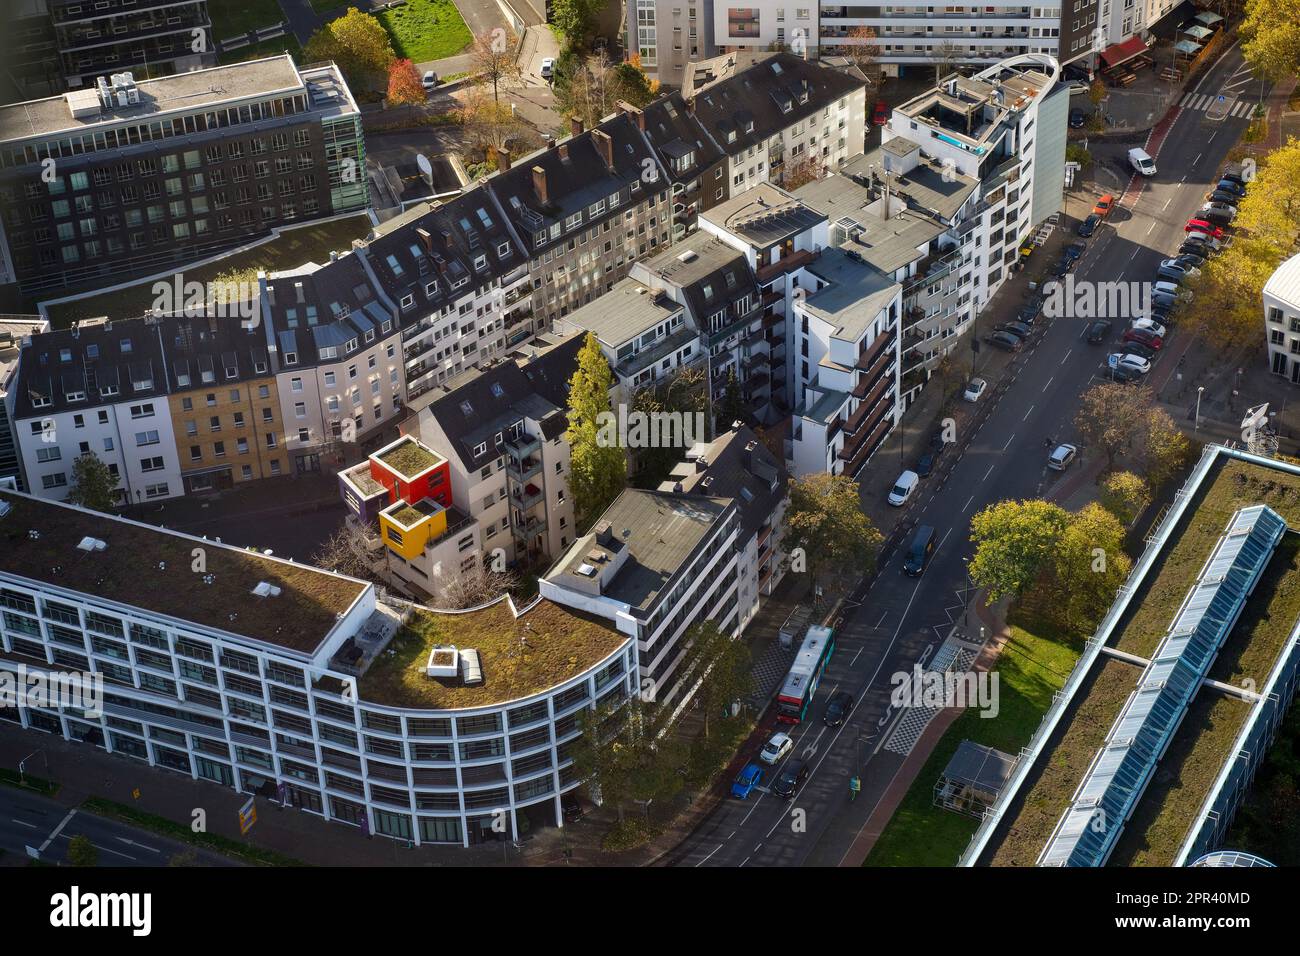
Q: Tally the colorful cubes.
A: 3